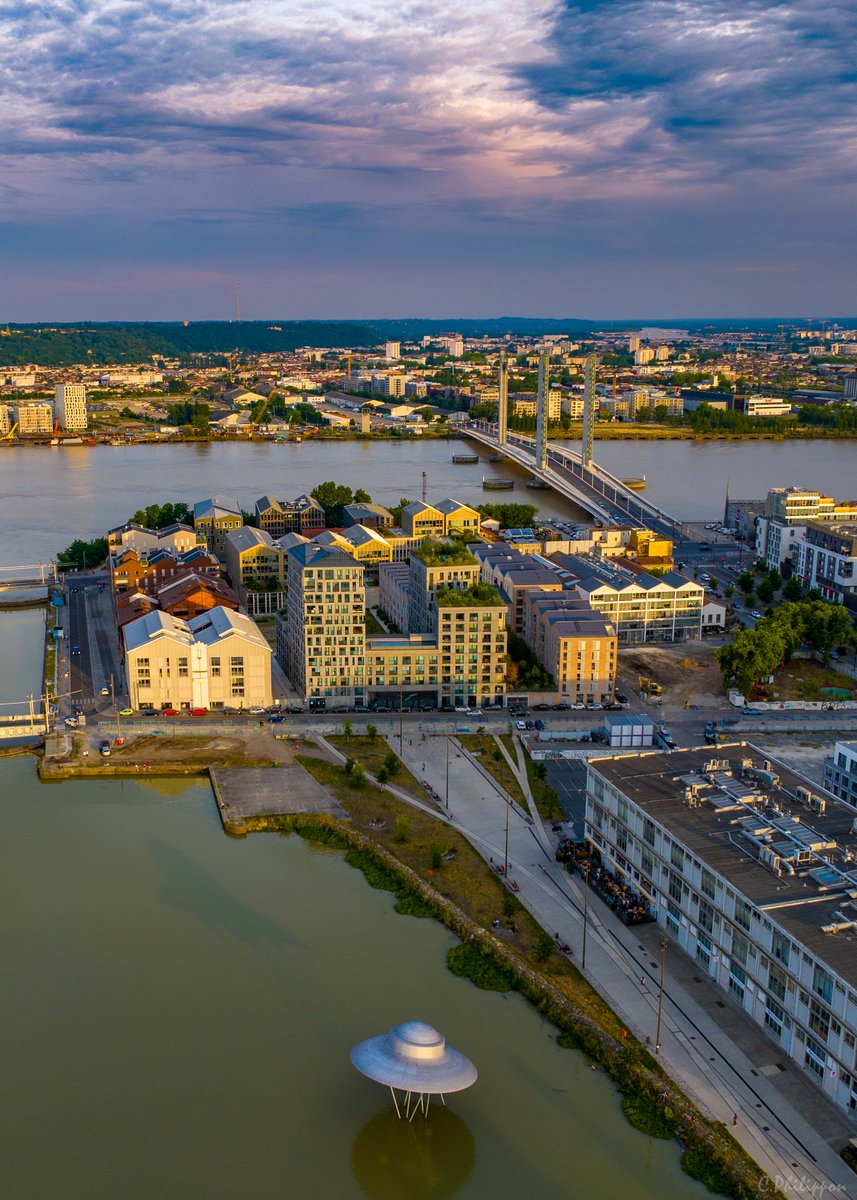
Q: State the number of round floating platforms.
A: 3